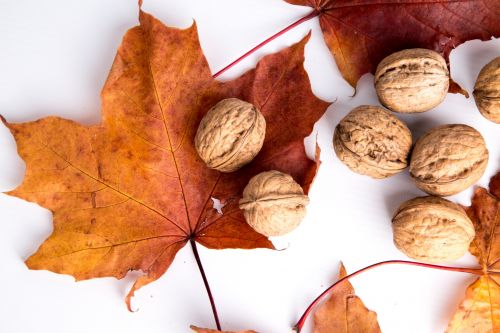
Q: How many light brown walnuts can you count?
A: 7